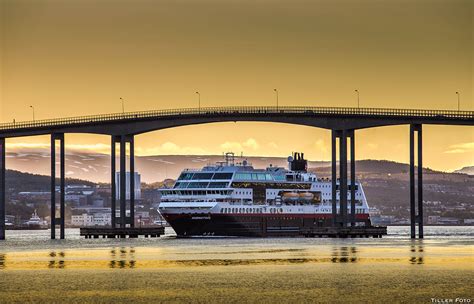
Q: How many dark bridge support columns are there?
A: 11